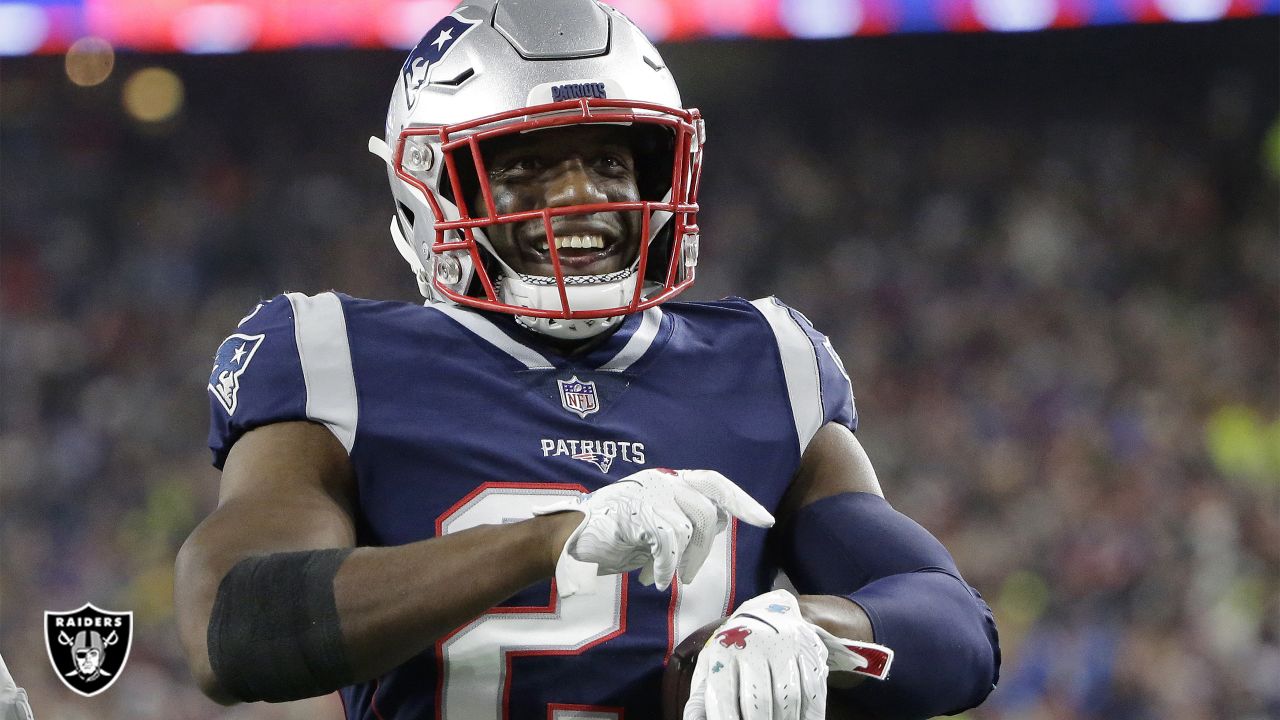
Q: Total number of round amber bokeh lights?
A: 2